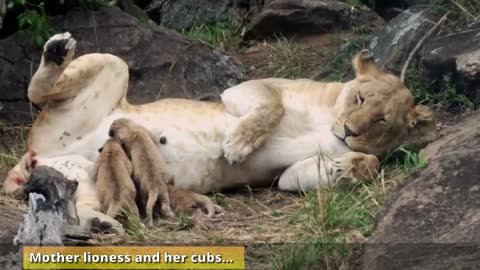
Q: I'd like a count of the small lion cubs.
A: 3